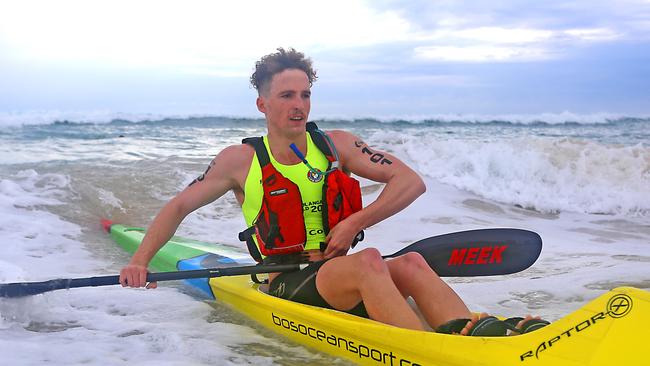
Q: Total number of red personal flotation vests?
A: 1